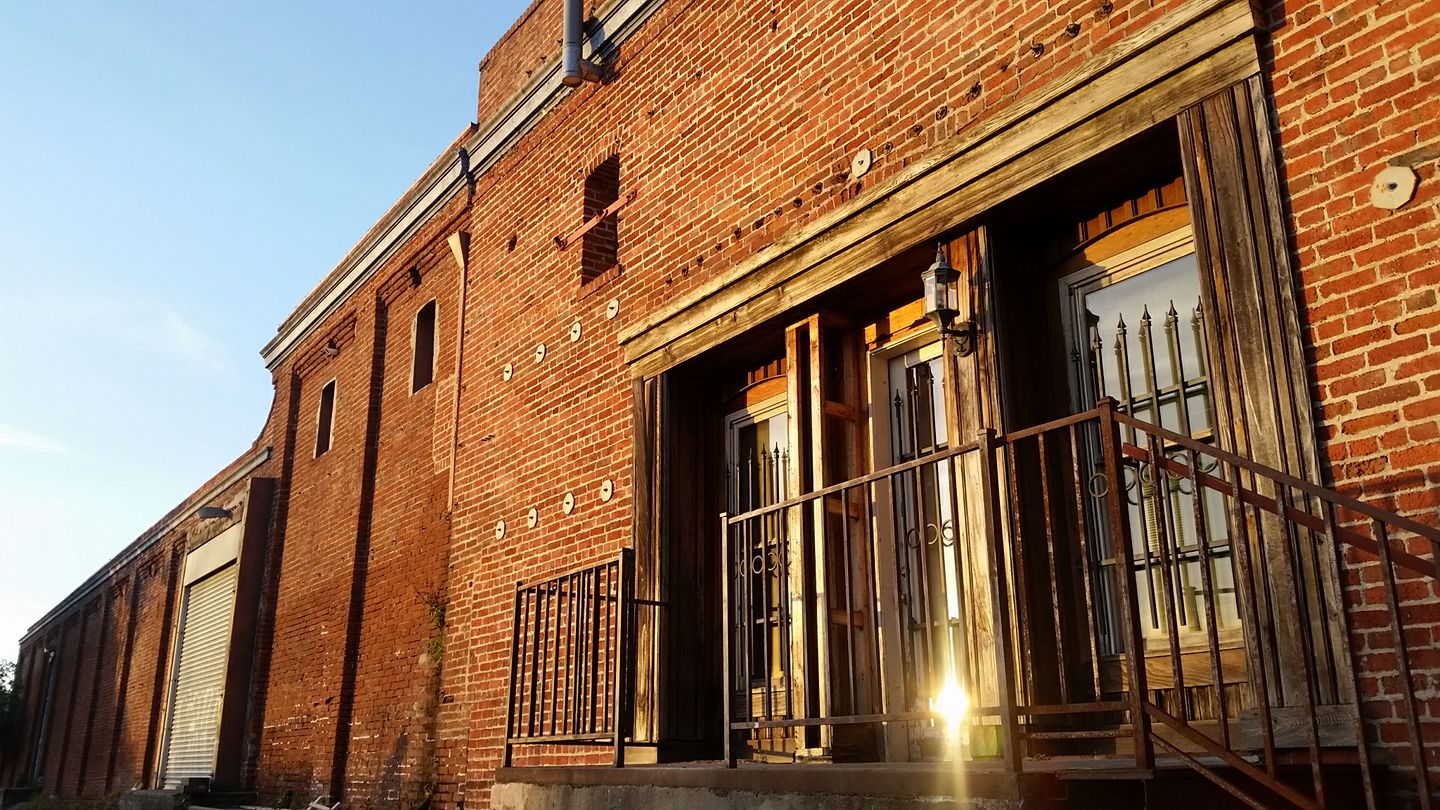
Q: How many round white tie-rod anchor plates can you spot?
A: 10